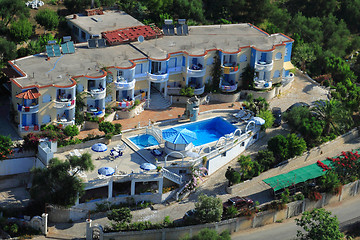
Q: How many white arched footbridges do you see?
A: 1